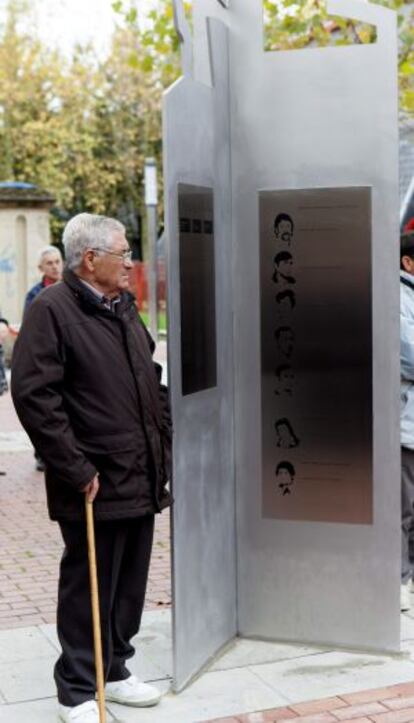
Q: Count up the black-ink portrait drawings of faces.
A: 7